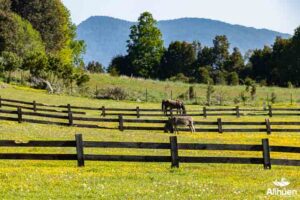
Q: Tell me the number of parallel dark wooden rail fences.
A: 3